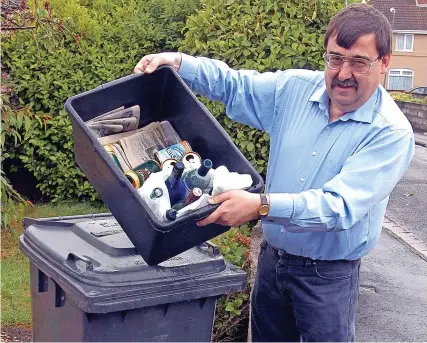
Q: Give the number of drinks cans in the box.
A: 5